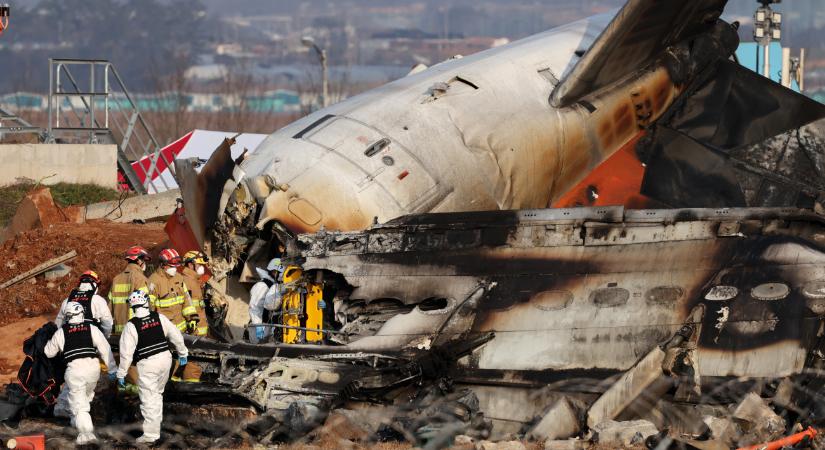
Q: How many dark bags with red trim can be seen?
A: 1